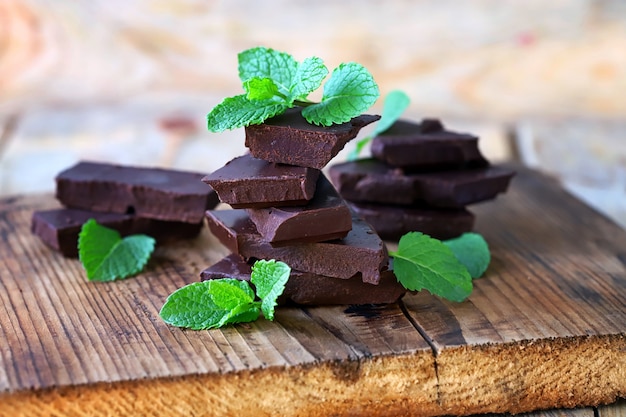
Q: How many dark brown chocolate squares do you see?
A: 10